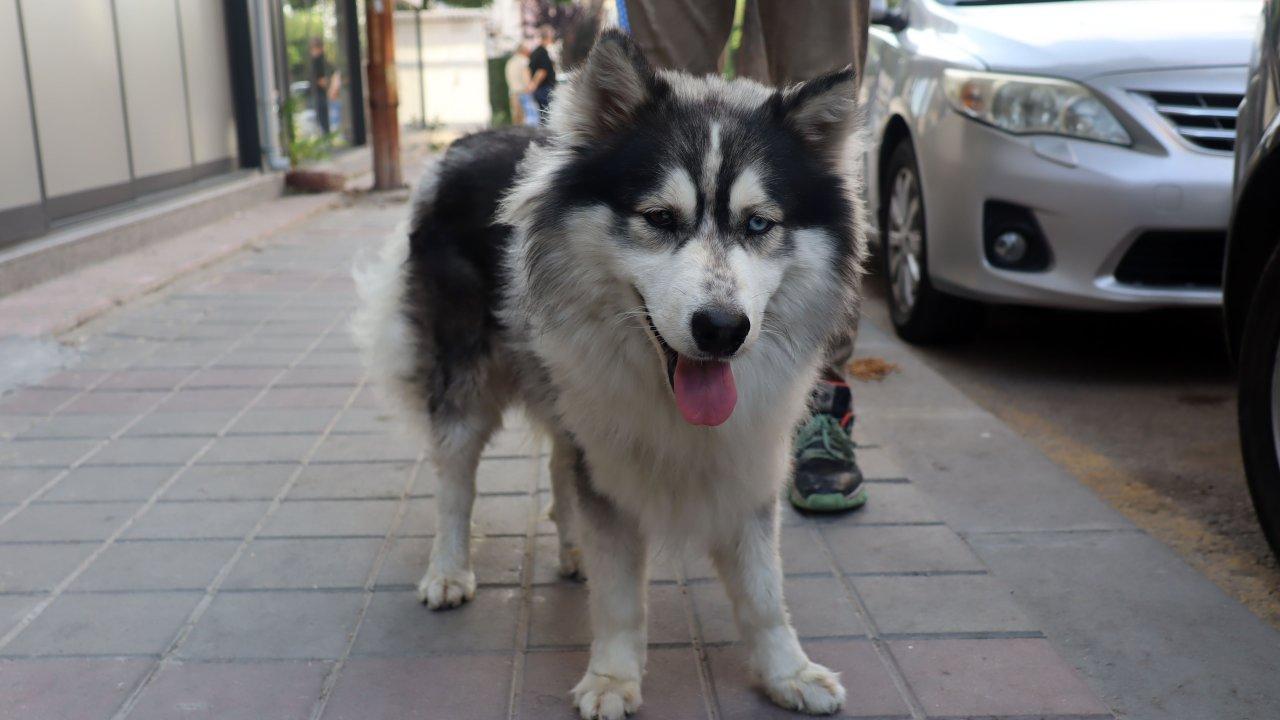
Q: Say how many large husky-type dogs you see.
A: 1